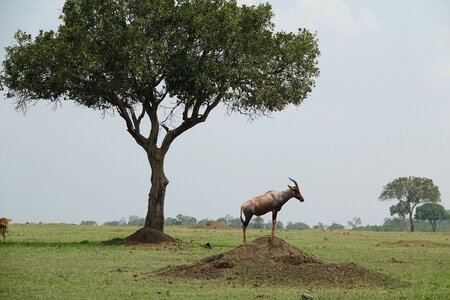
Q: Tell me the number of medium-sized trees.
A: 2